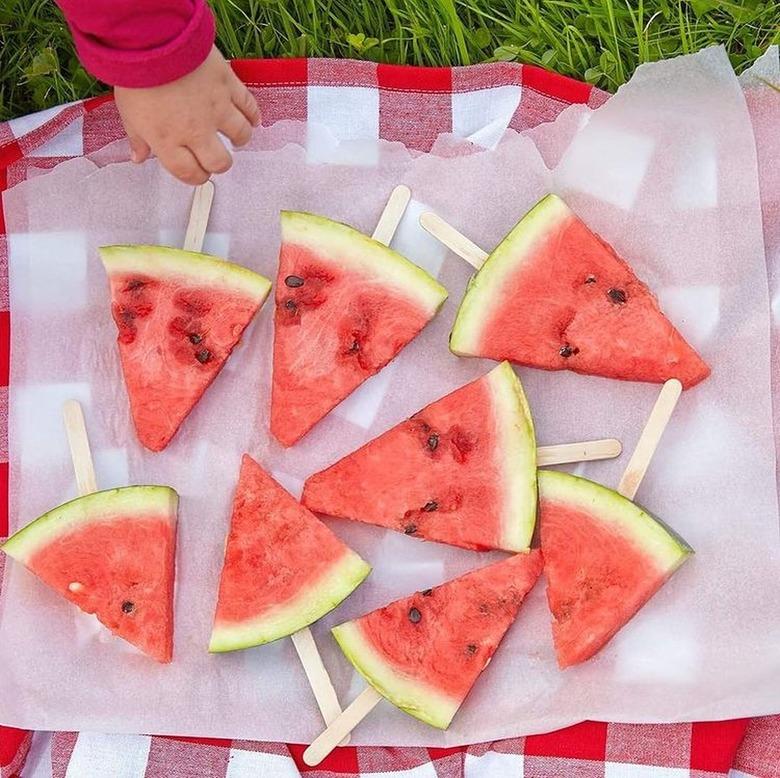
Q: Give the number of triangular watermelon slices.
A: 8